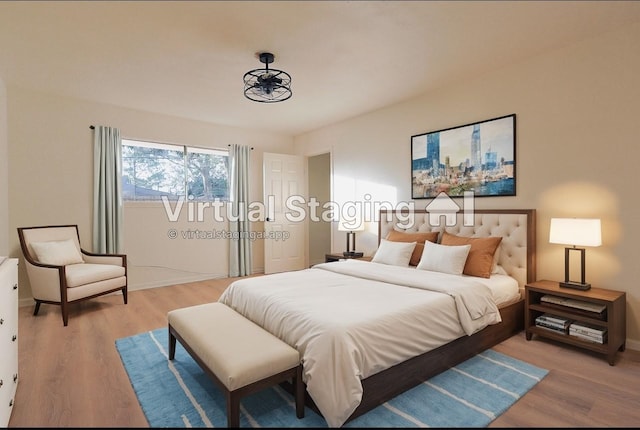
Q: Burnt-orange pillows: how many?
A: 2